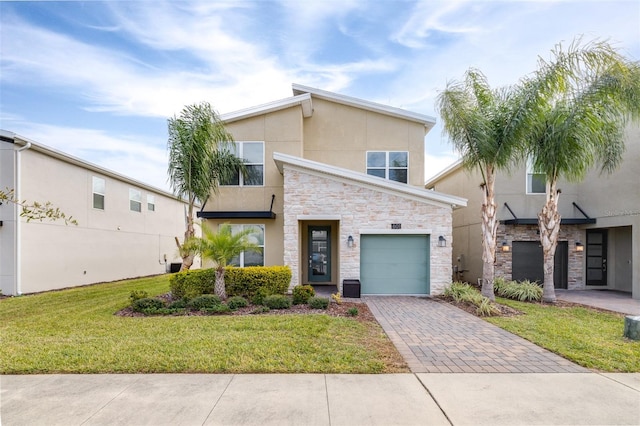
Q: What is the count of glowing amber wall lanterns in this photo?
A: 2